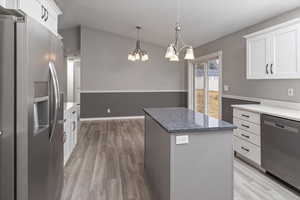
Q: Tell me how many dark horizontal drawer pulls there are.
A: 4